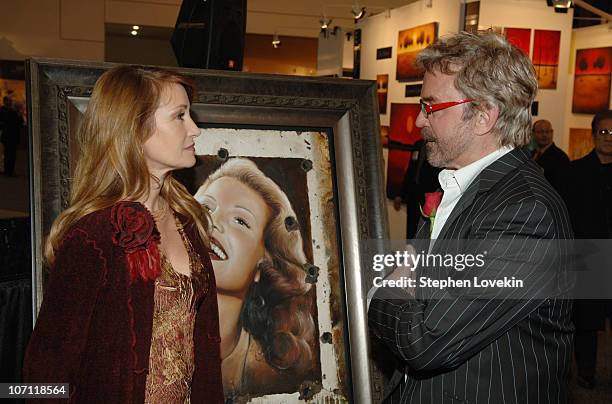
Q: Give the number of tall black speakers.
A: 1